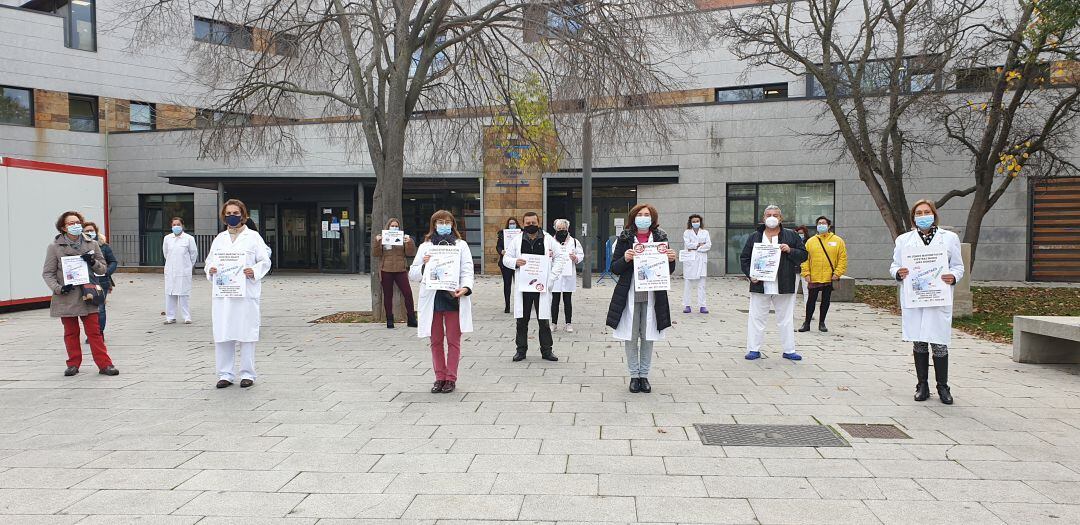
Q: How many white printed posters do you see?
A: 11